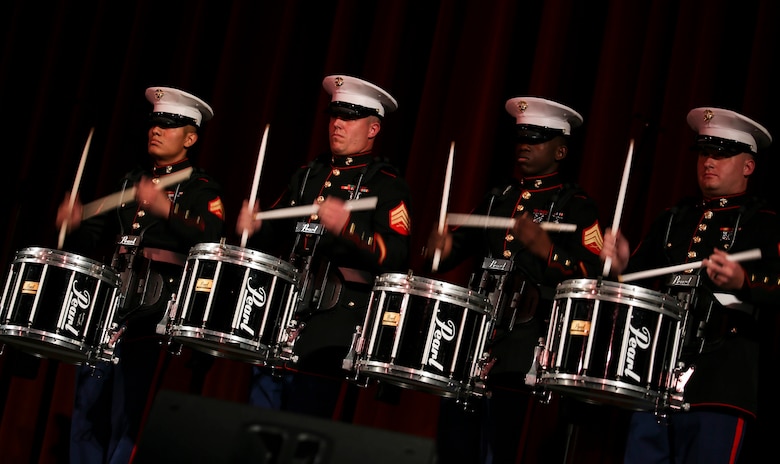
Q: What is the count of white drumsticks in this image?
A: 8